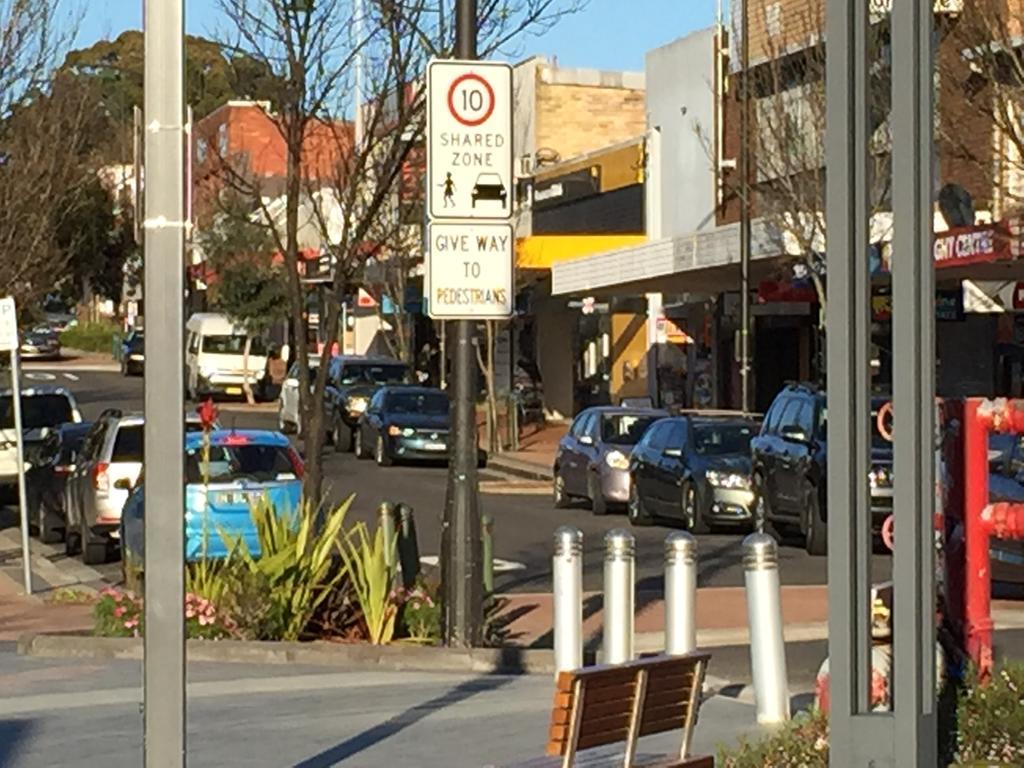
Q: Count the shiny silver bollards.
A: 4